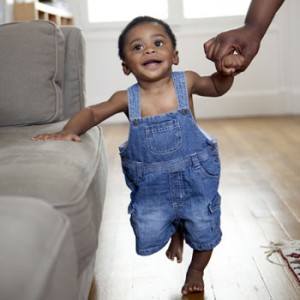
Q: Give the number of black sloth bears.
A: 0